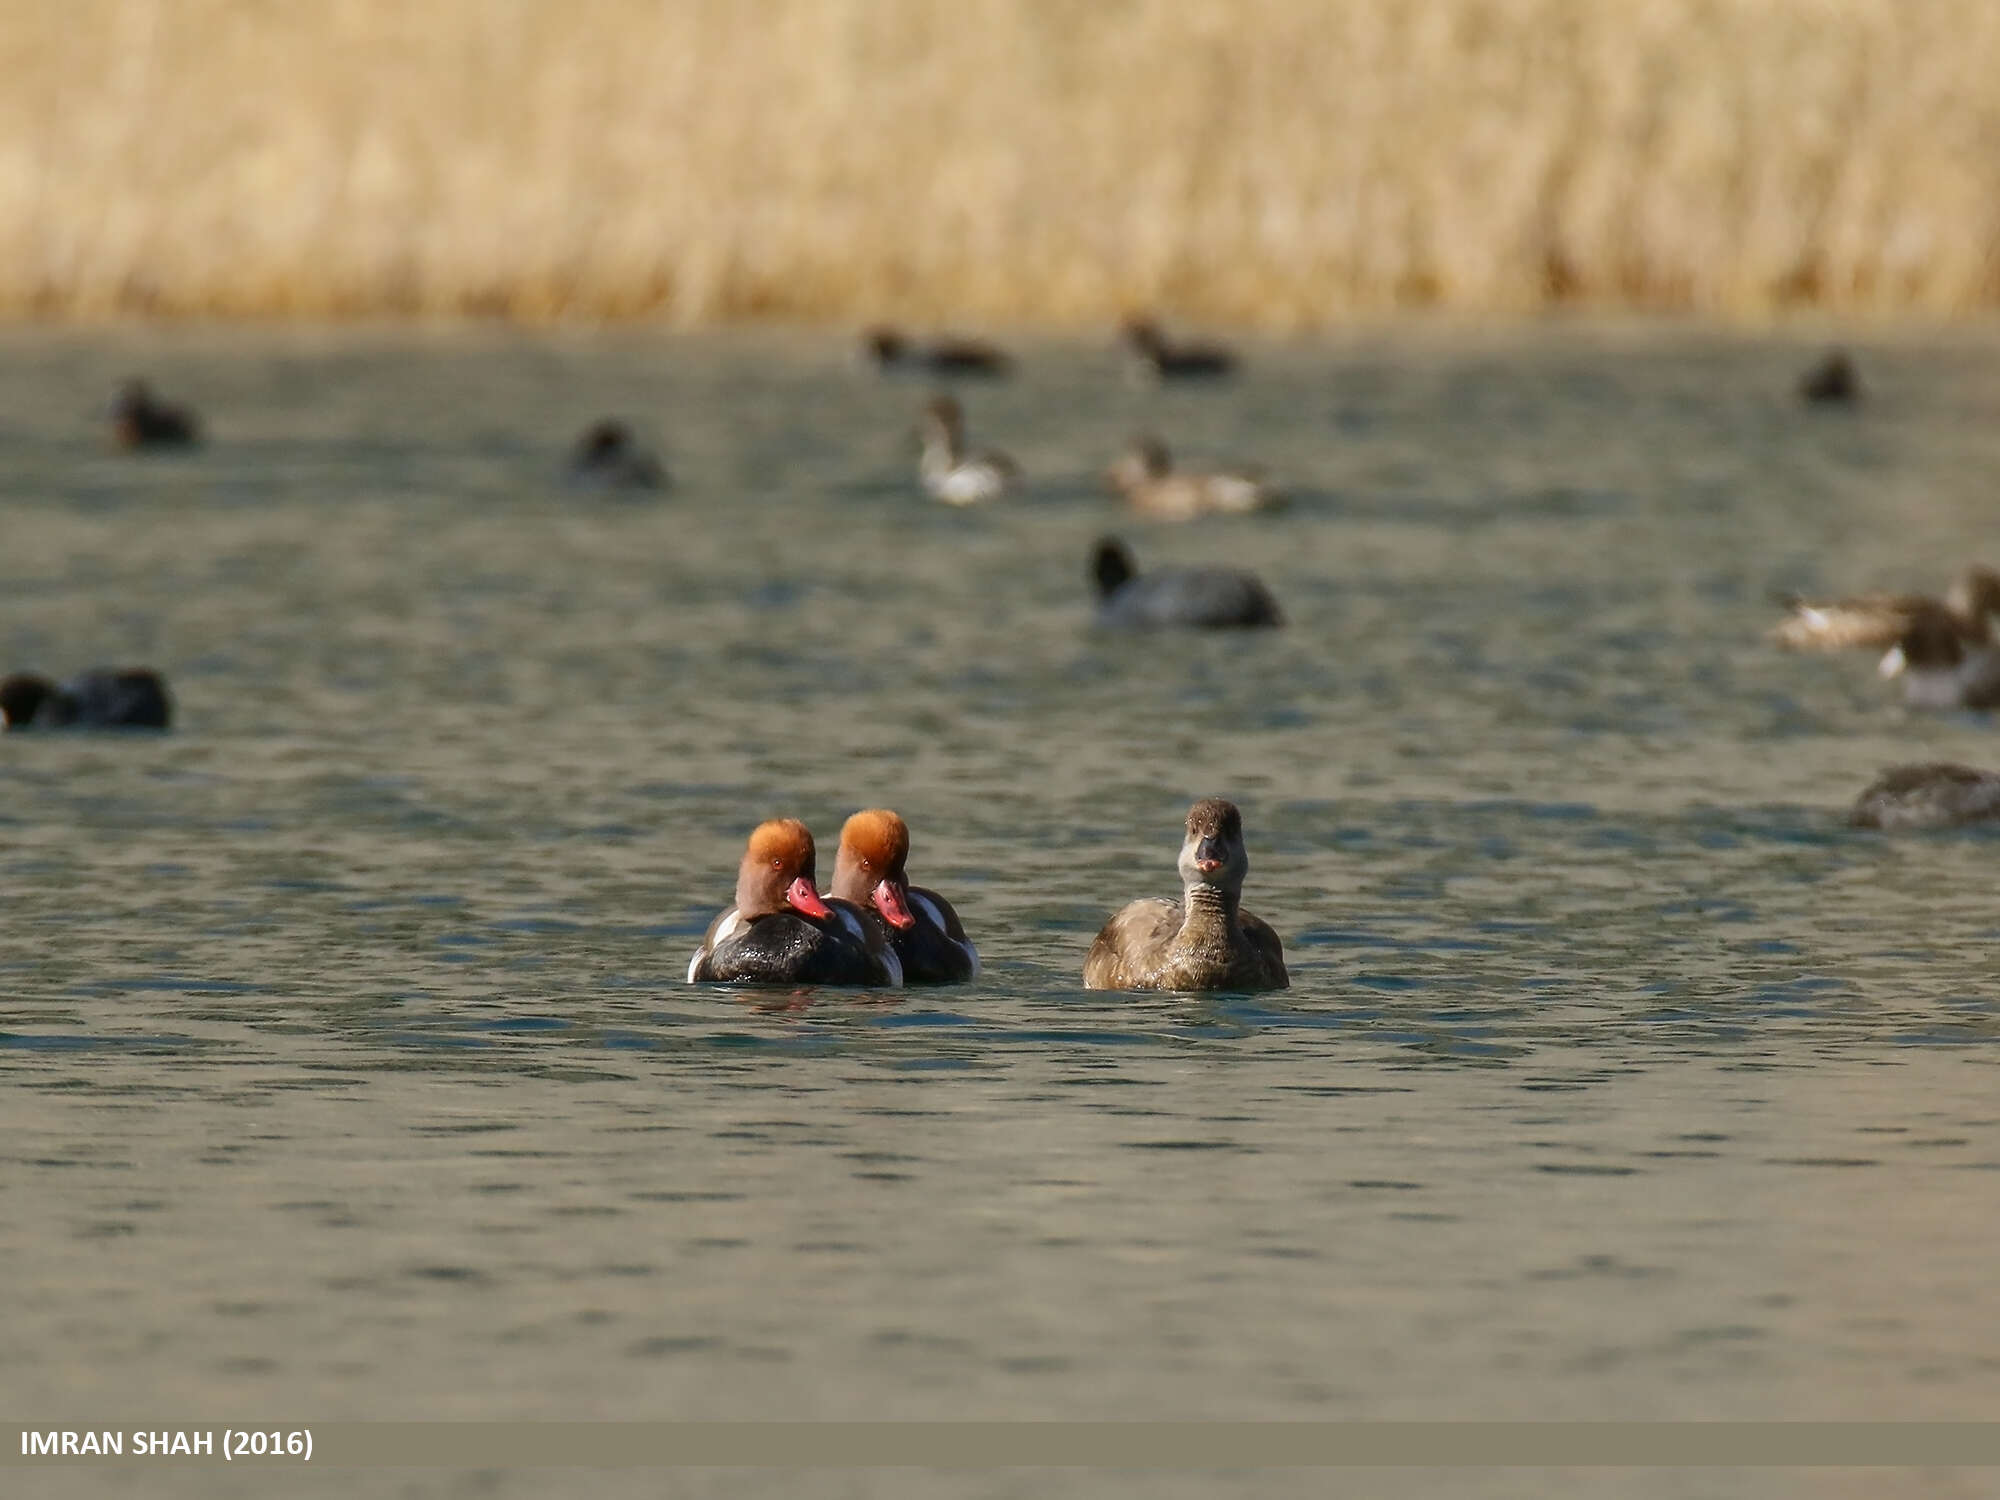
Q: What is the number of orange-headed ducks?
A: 2